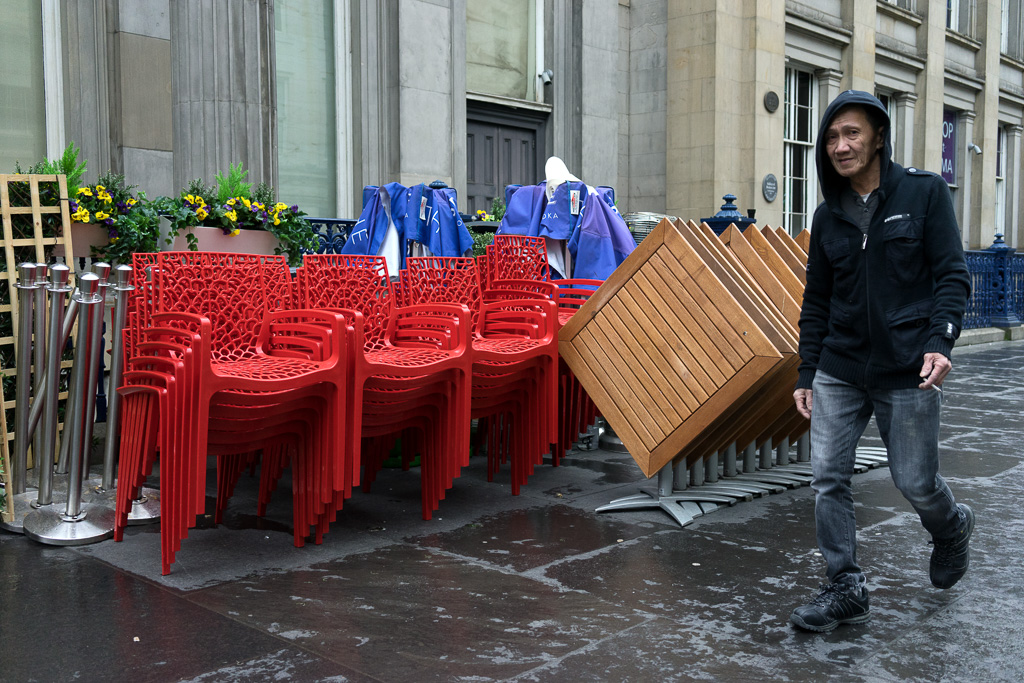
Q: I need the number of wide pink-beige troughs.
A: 2